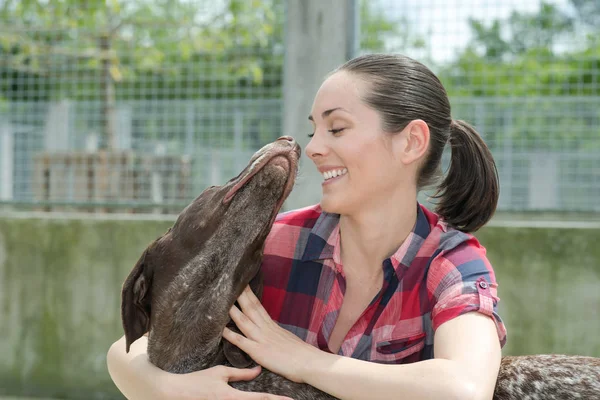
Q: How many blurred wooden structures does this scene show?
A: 1